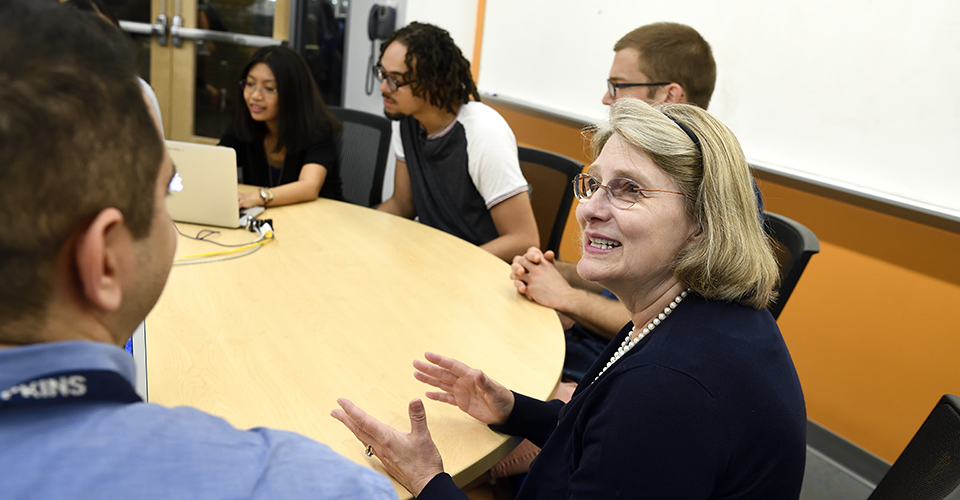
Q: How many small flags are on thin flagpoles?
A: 0